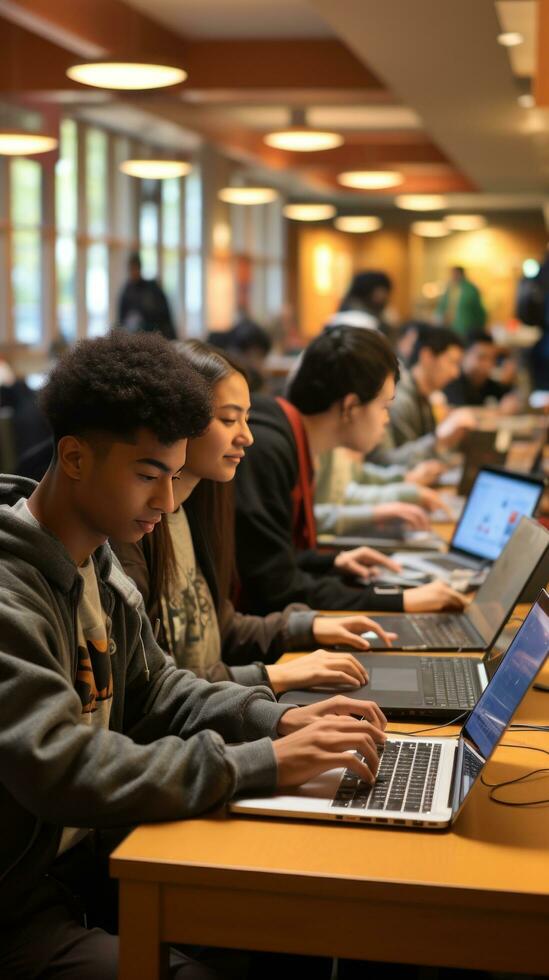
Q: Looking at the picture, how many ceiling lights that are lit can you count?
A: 13